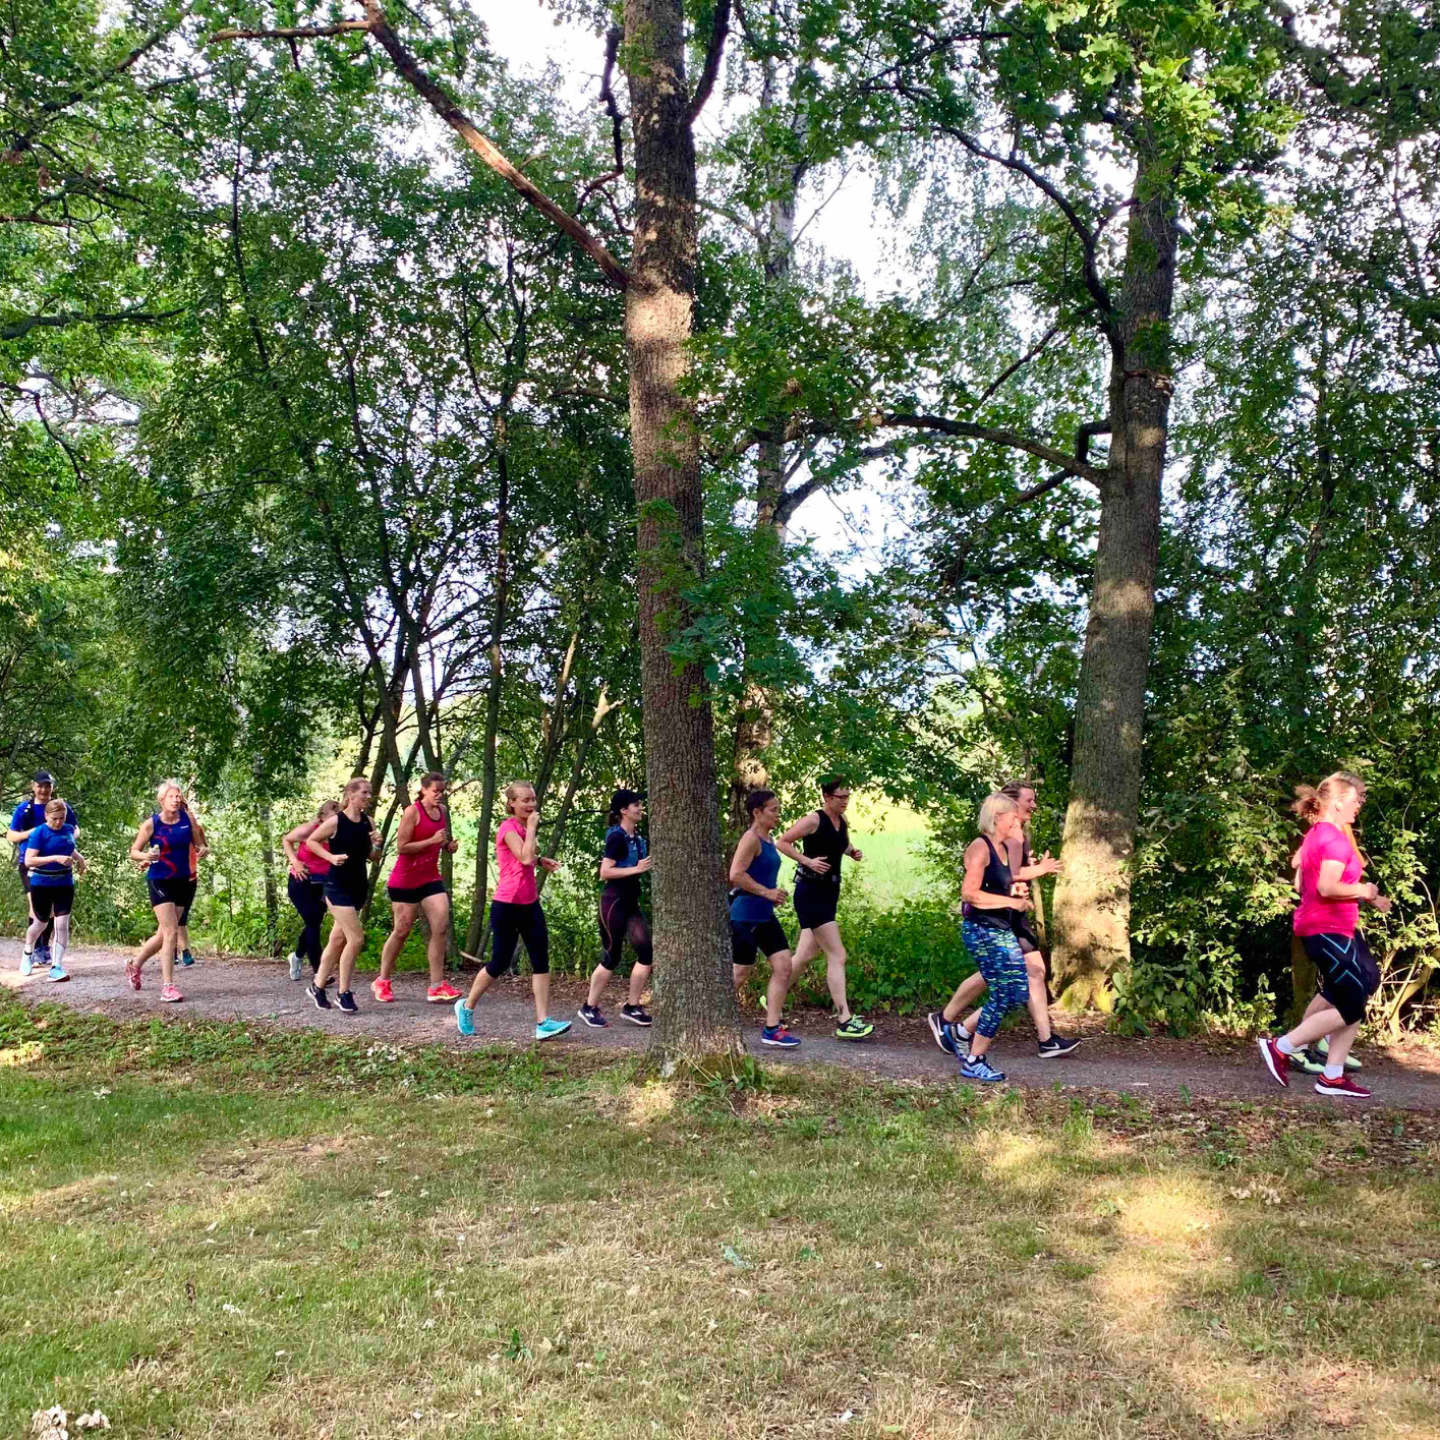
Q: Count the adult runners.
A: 15